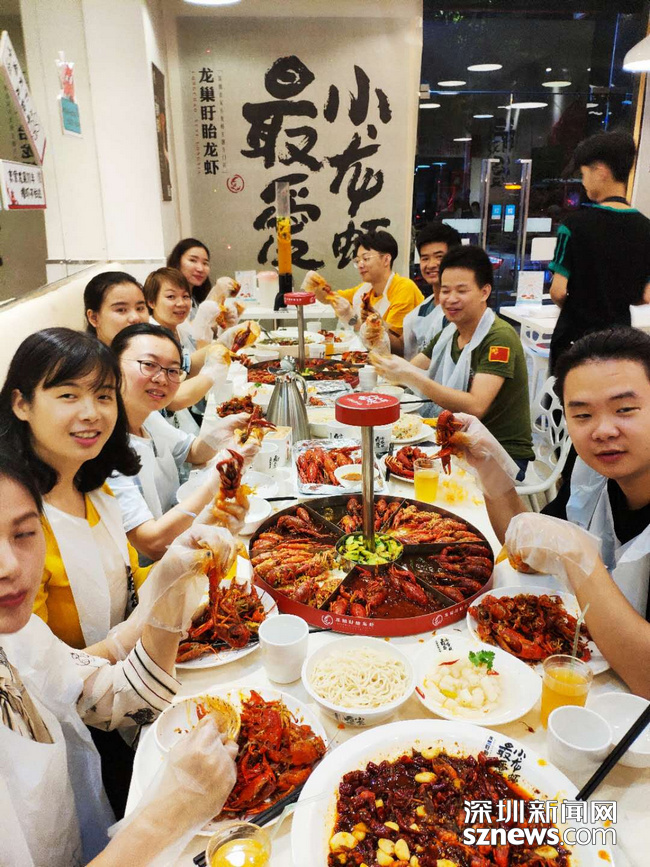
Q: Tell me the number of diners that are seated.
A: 10